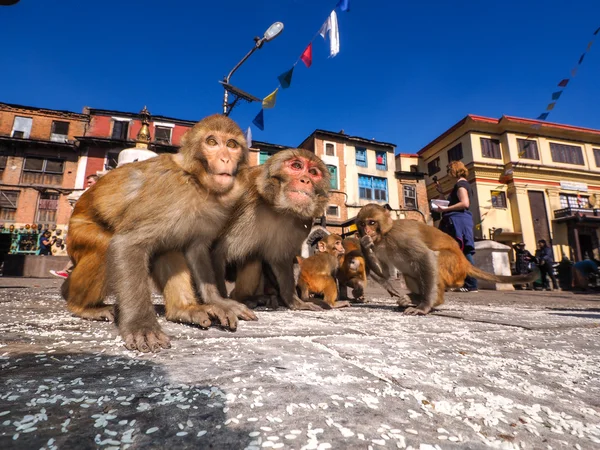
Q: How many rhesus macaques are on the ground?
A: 5